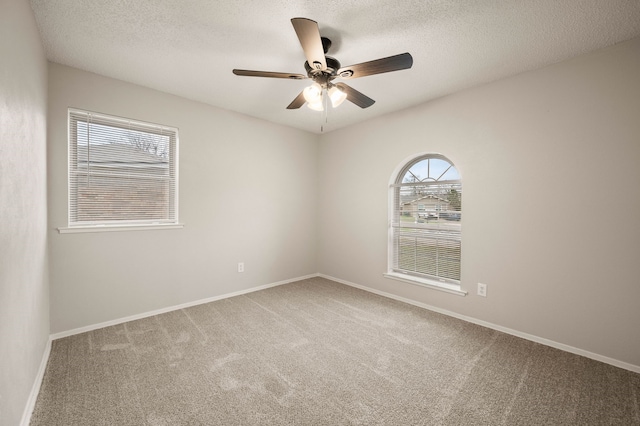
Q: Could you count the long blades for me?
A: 5